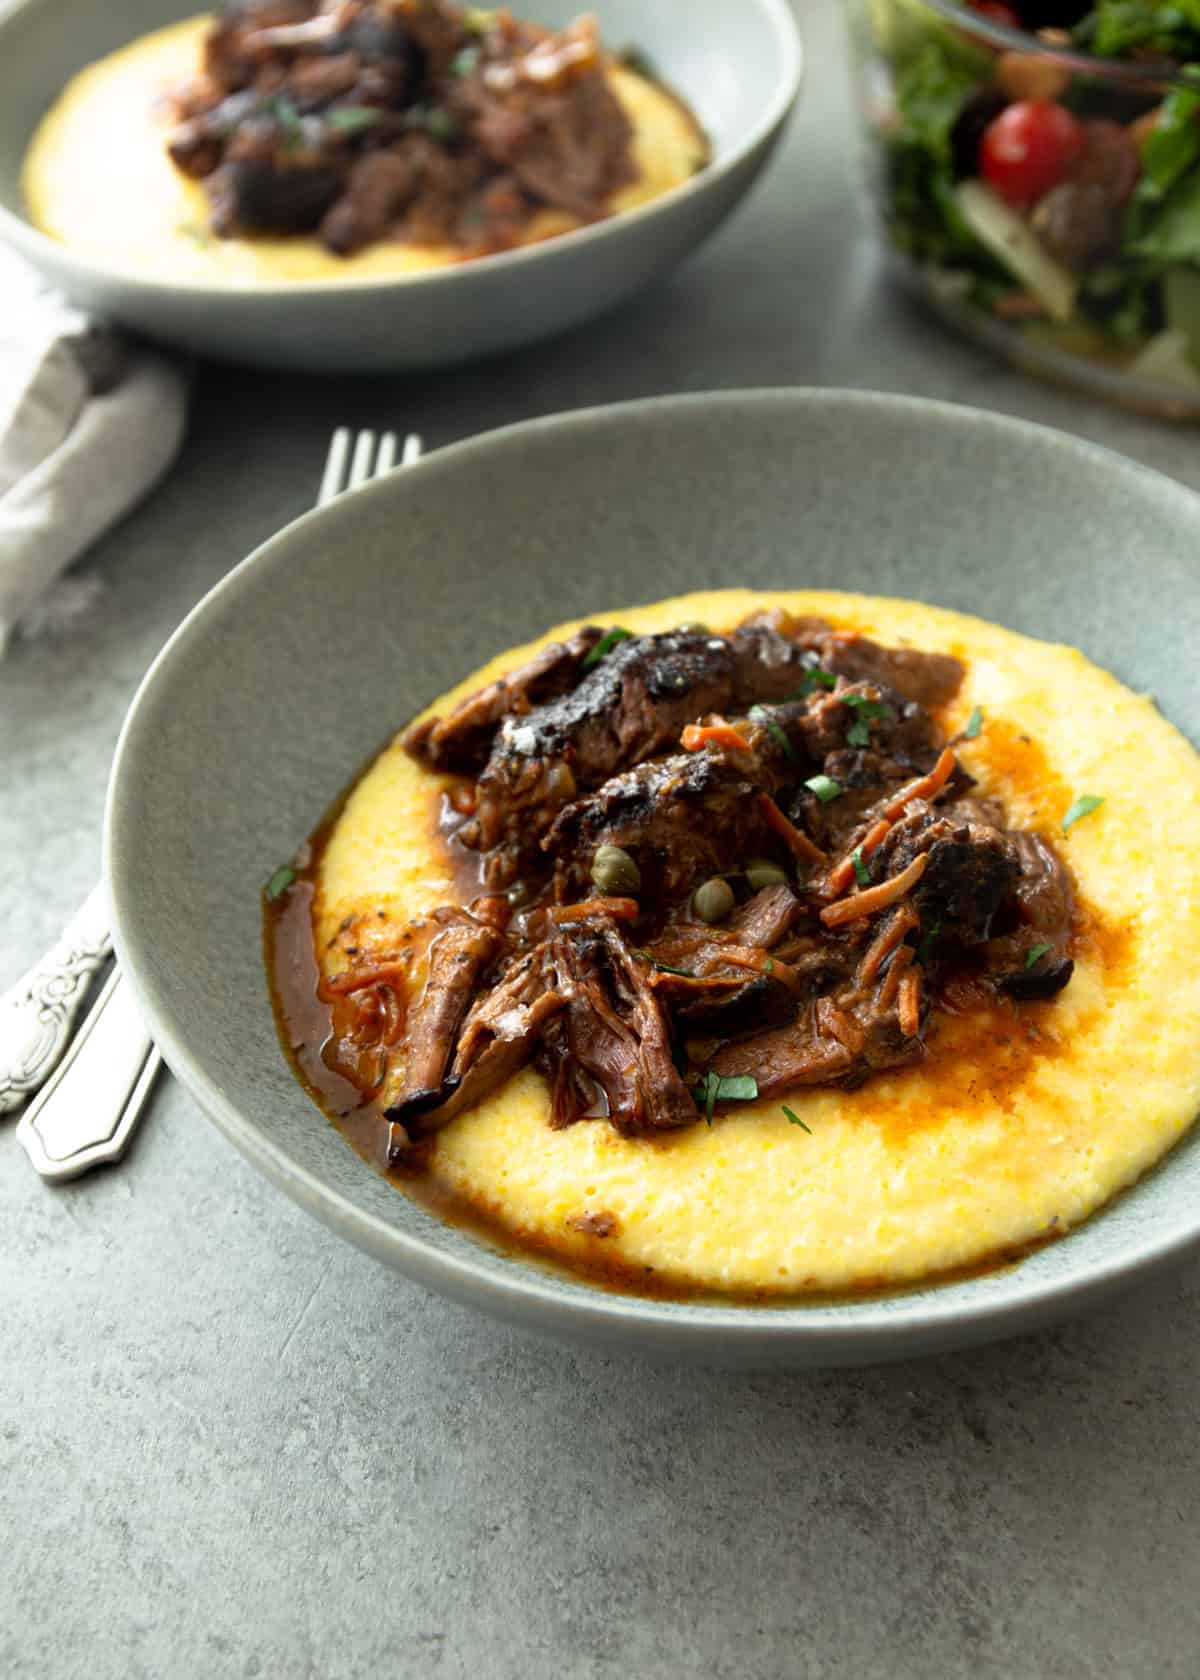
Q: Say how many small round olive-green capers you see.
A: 3